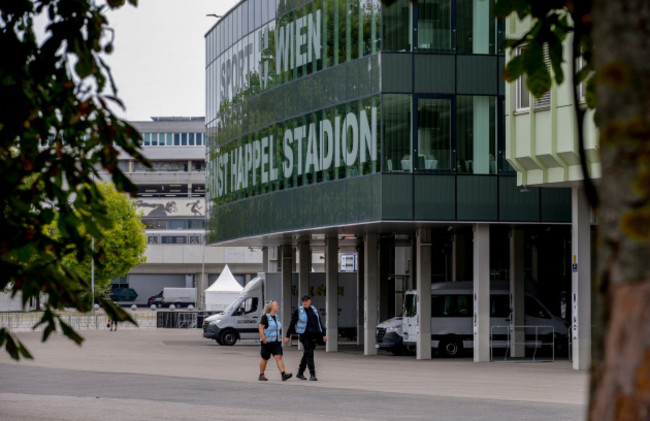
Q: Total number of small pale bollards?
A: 5